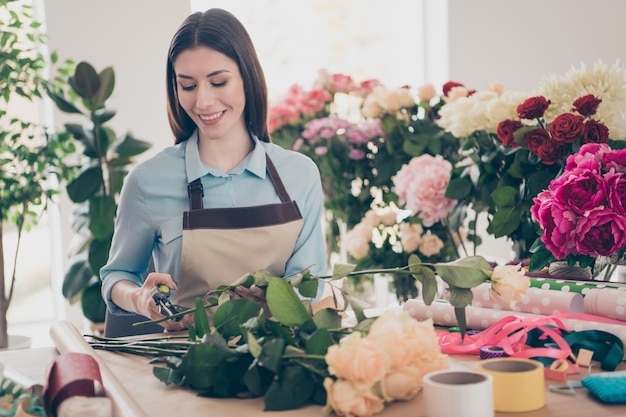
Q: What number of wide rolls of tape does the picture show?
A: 2